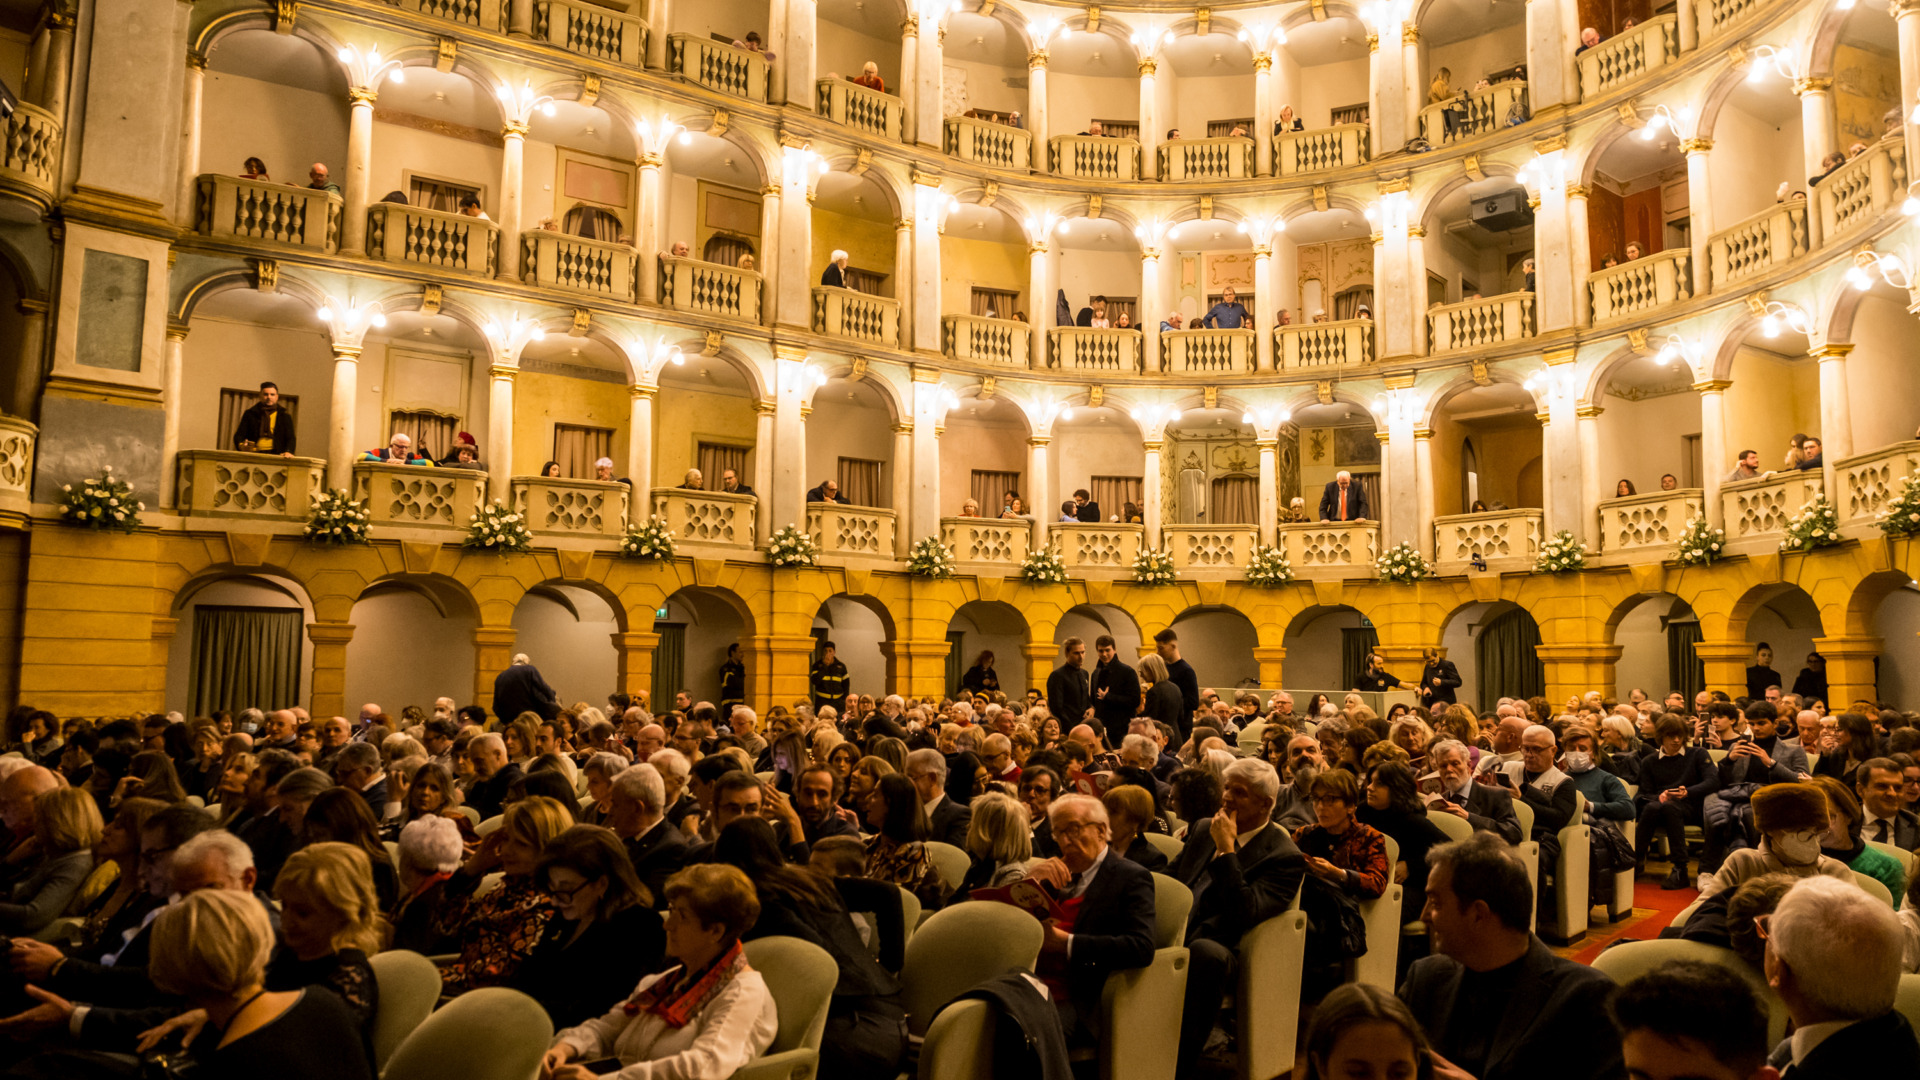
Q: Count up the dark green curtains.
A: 7